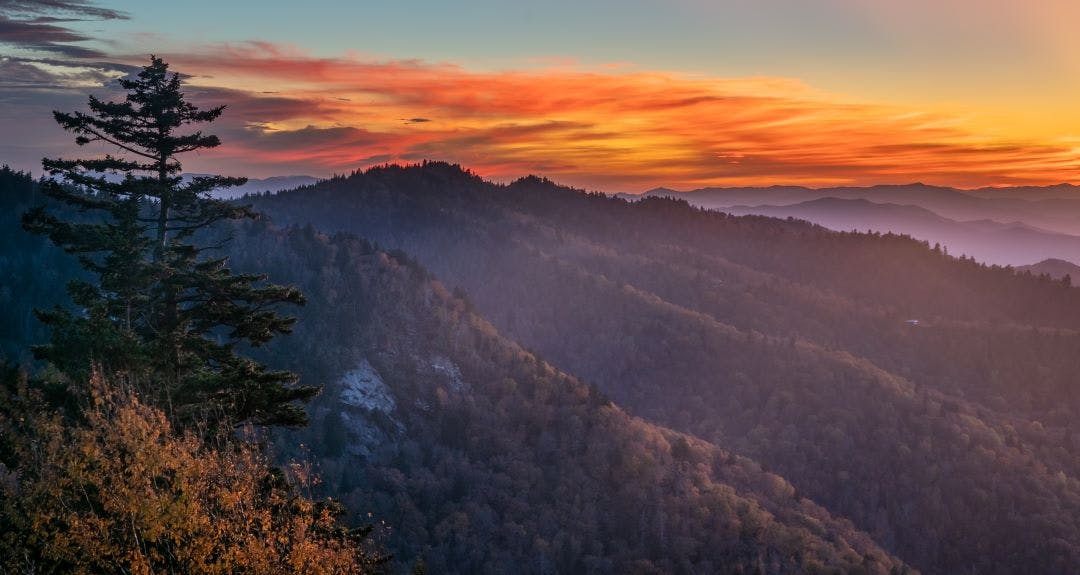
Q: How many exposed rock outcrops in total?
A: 2